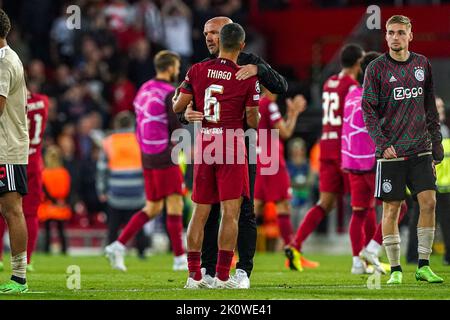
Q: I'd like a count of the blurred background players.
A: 5